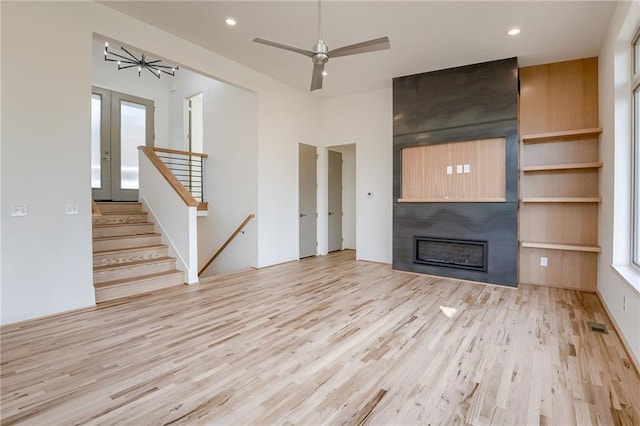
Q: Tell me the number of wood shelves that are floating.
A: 4